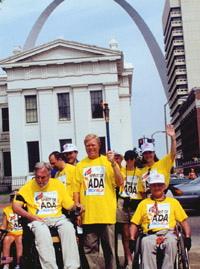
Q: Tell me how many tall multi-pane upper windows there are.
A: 3